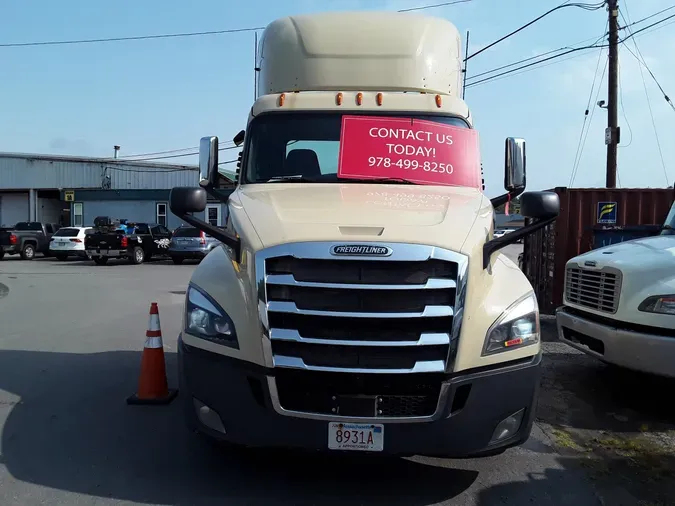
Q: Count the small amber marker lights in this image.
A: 5